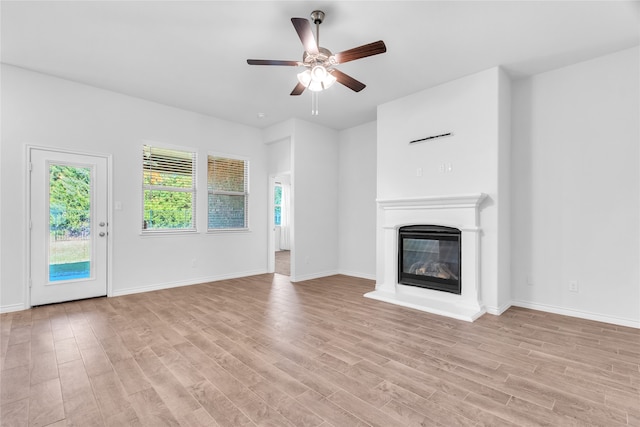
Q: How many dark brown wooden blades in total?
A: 5